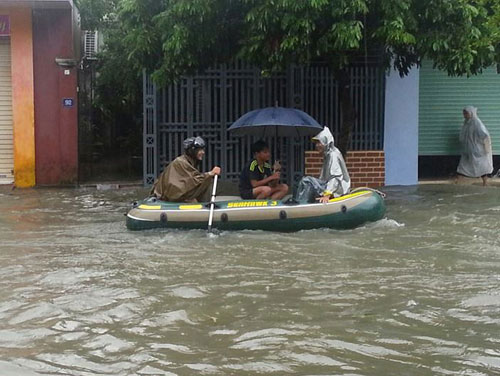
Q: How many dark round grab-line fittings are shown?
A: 4